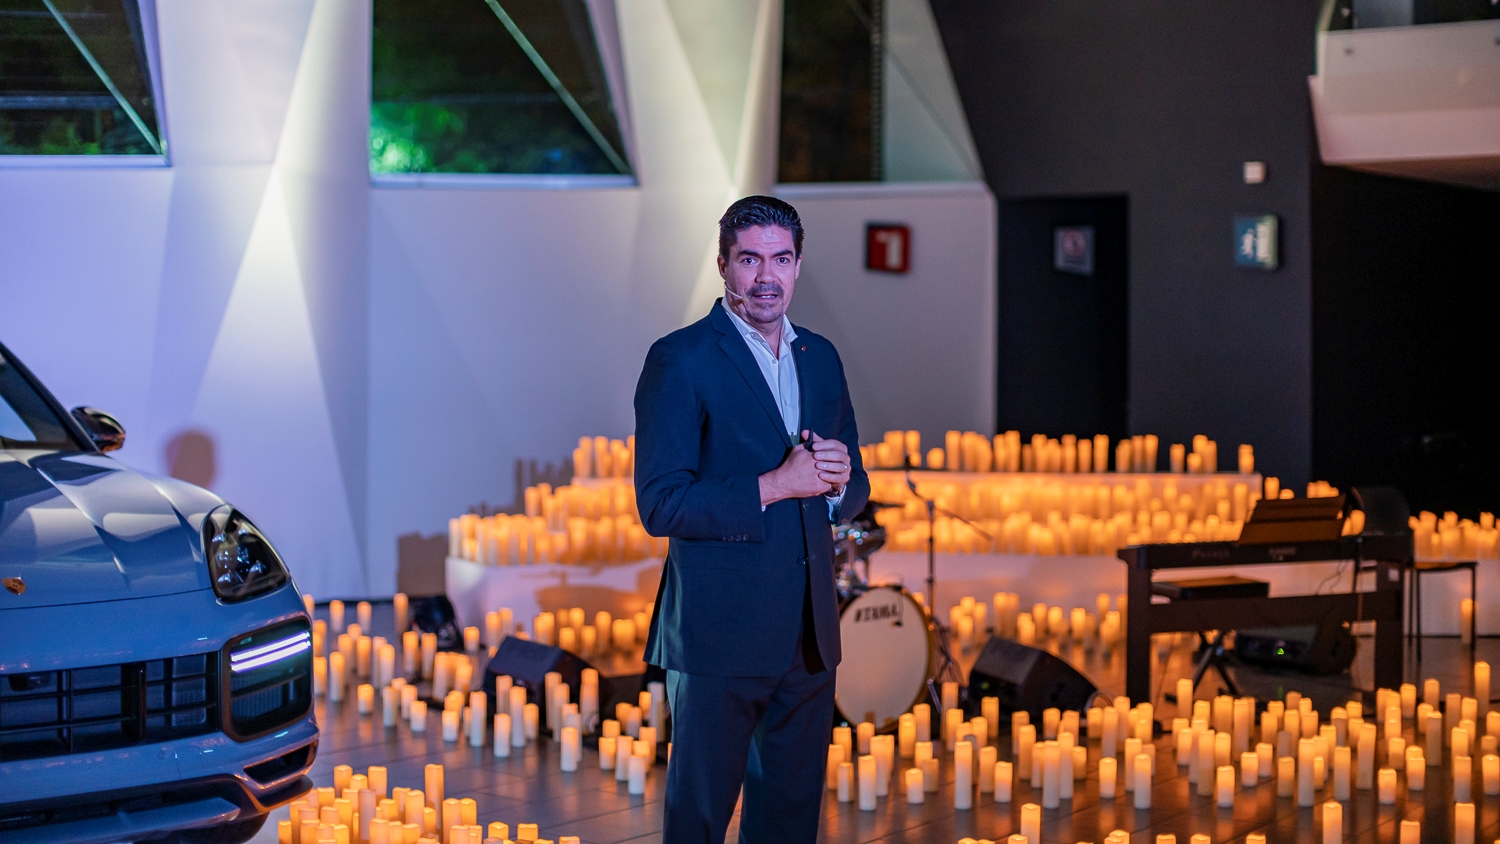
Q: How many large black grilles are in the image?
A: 1